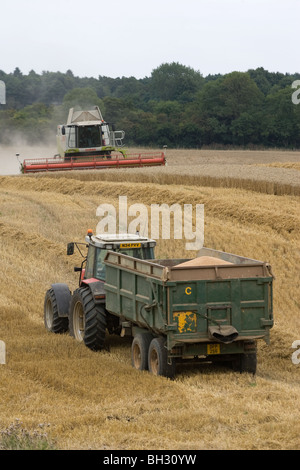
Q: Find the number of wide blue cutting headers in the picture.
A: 0